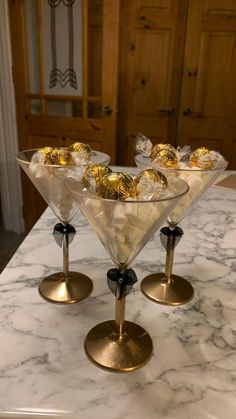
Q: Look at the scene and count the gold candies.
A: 9